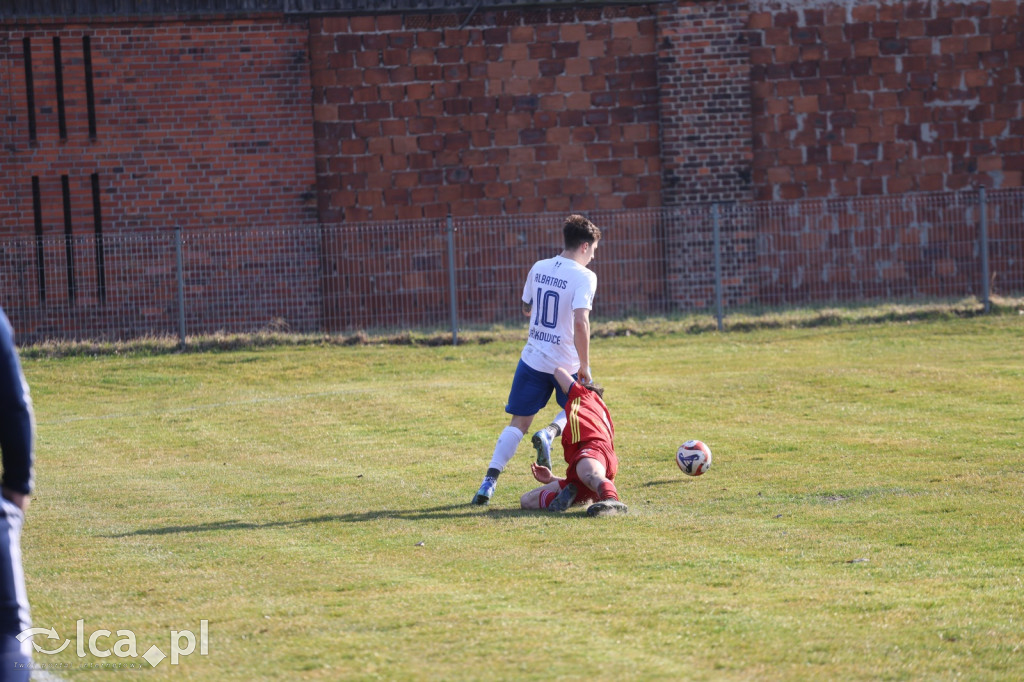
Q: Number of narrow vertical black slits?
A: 6